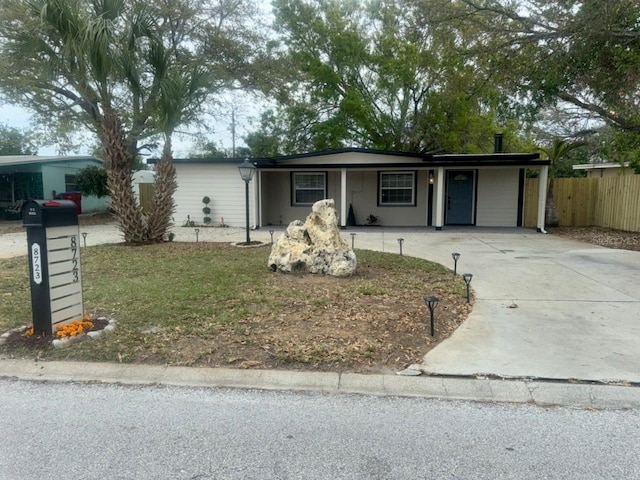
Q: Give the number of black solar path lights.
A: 8